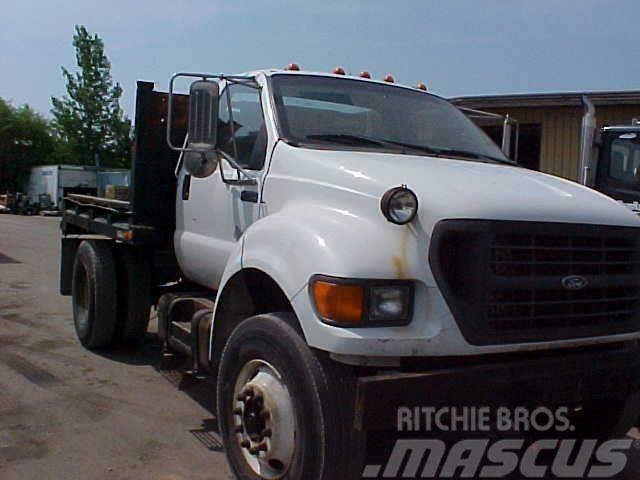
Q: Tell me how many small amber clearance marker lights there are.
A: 5